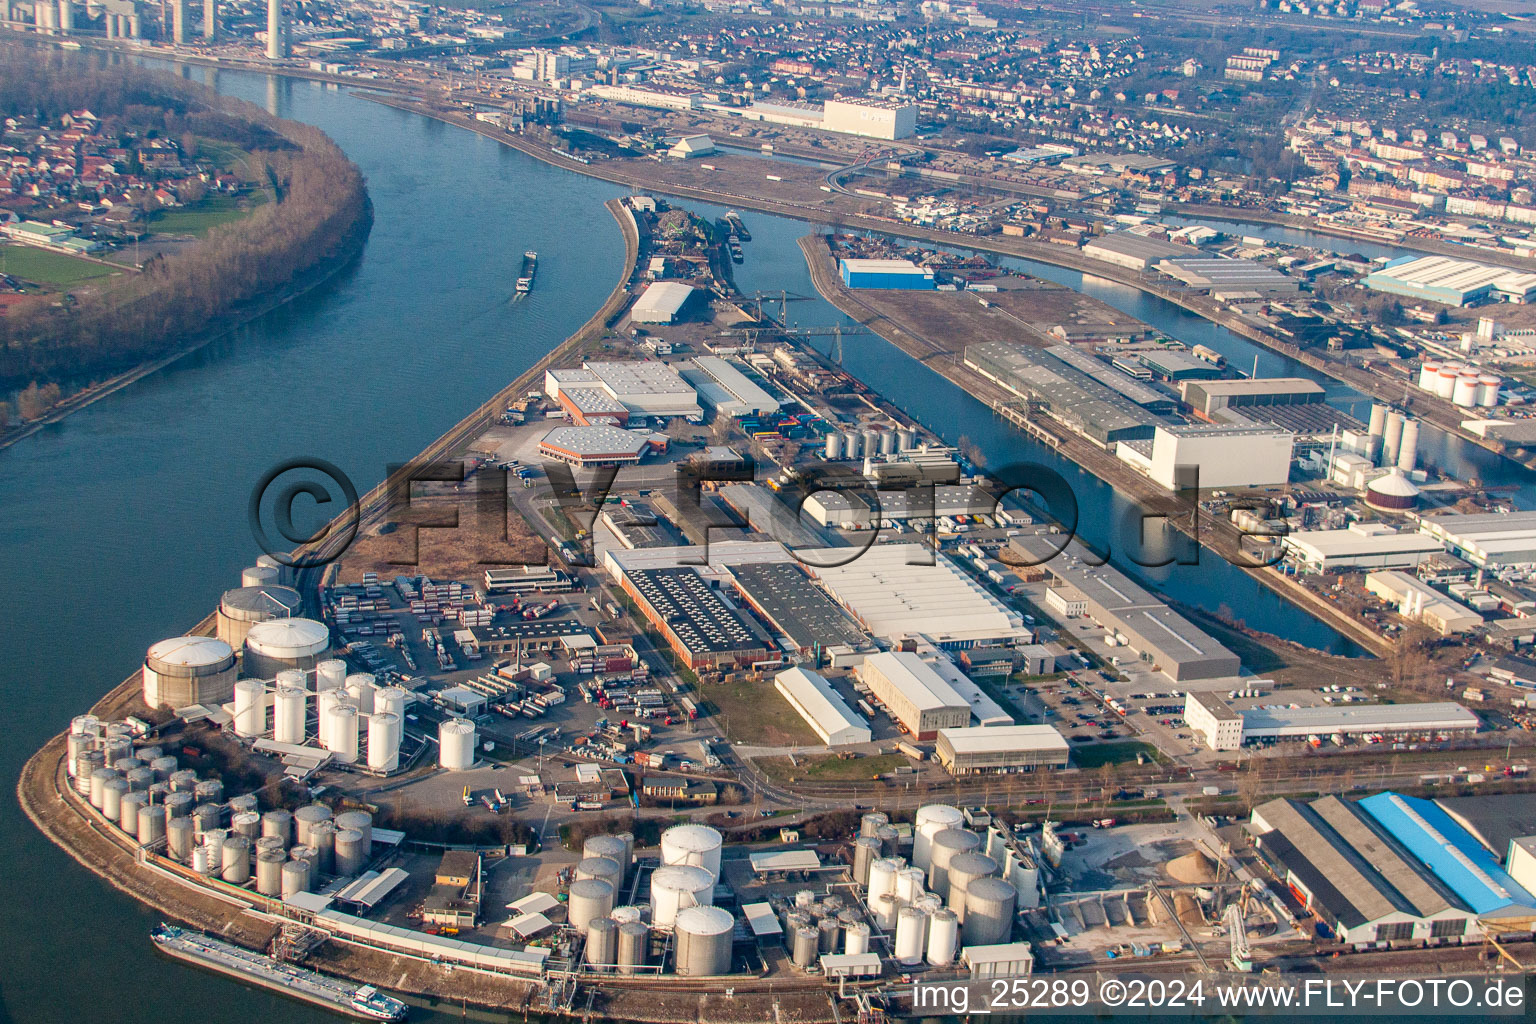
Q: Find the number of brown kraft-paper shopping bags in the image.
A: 0